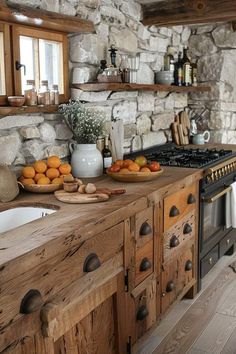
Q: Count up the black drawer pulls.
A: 11